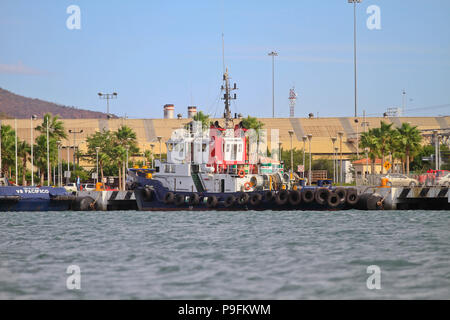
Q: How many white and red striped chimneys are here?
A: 2